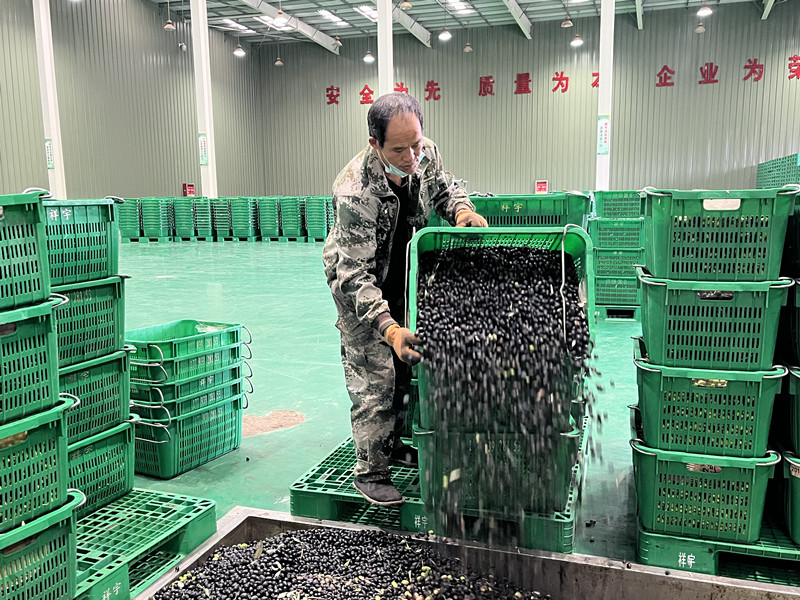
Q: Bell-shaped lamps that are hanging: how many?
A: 13